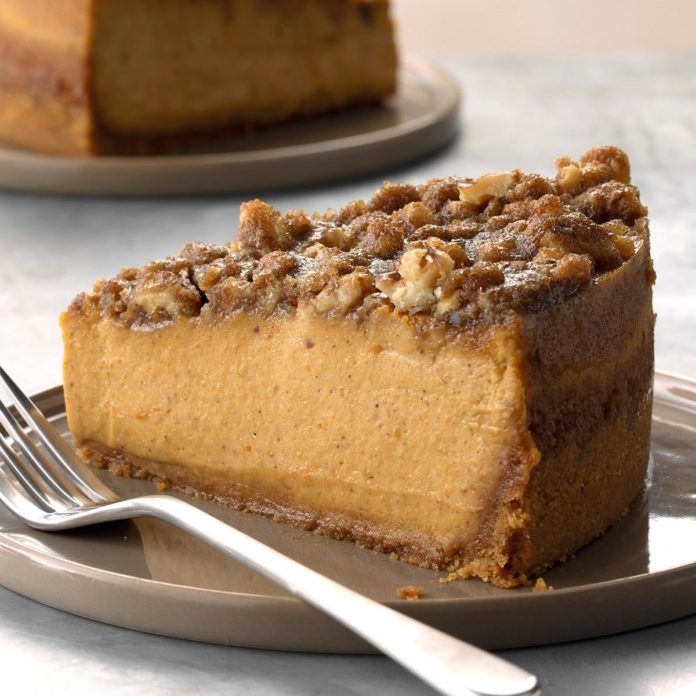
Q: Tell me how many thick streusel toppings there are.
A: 1